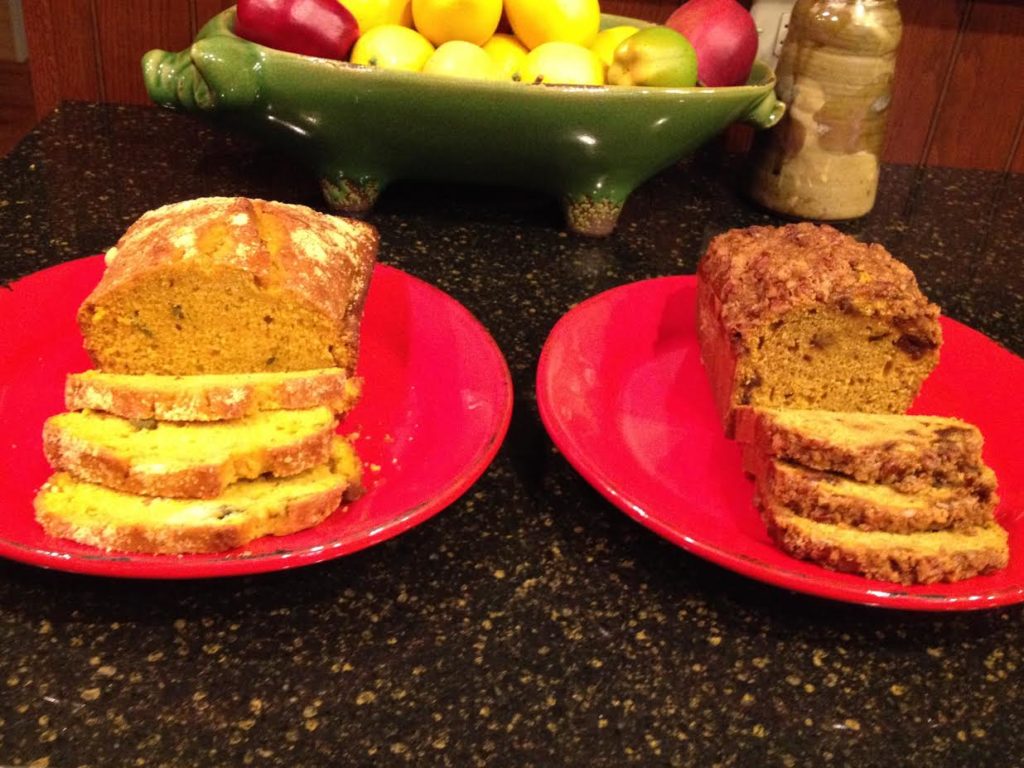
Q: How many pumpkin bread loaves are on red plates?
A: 2